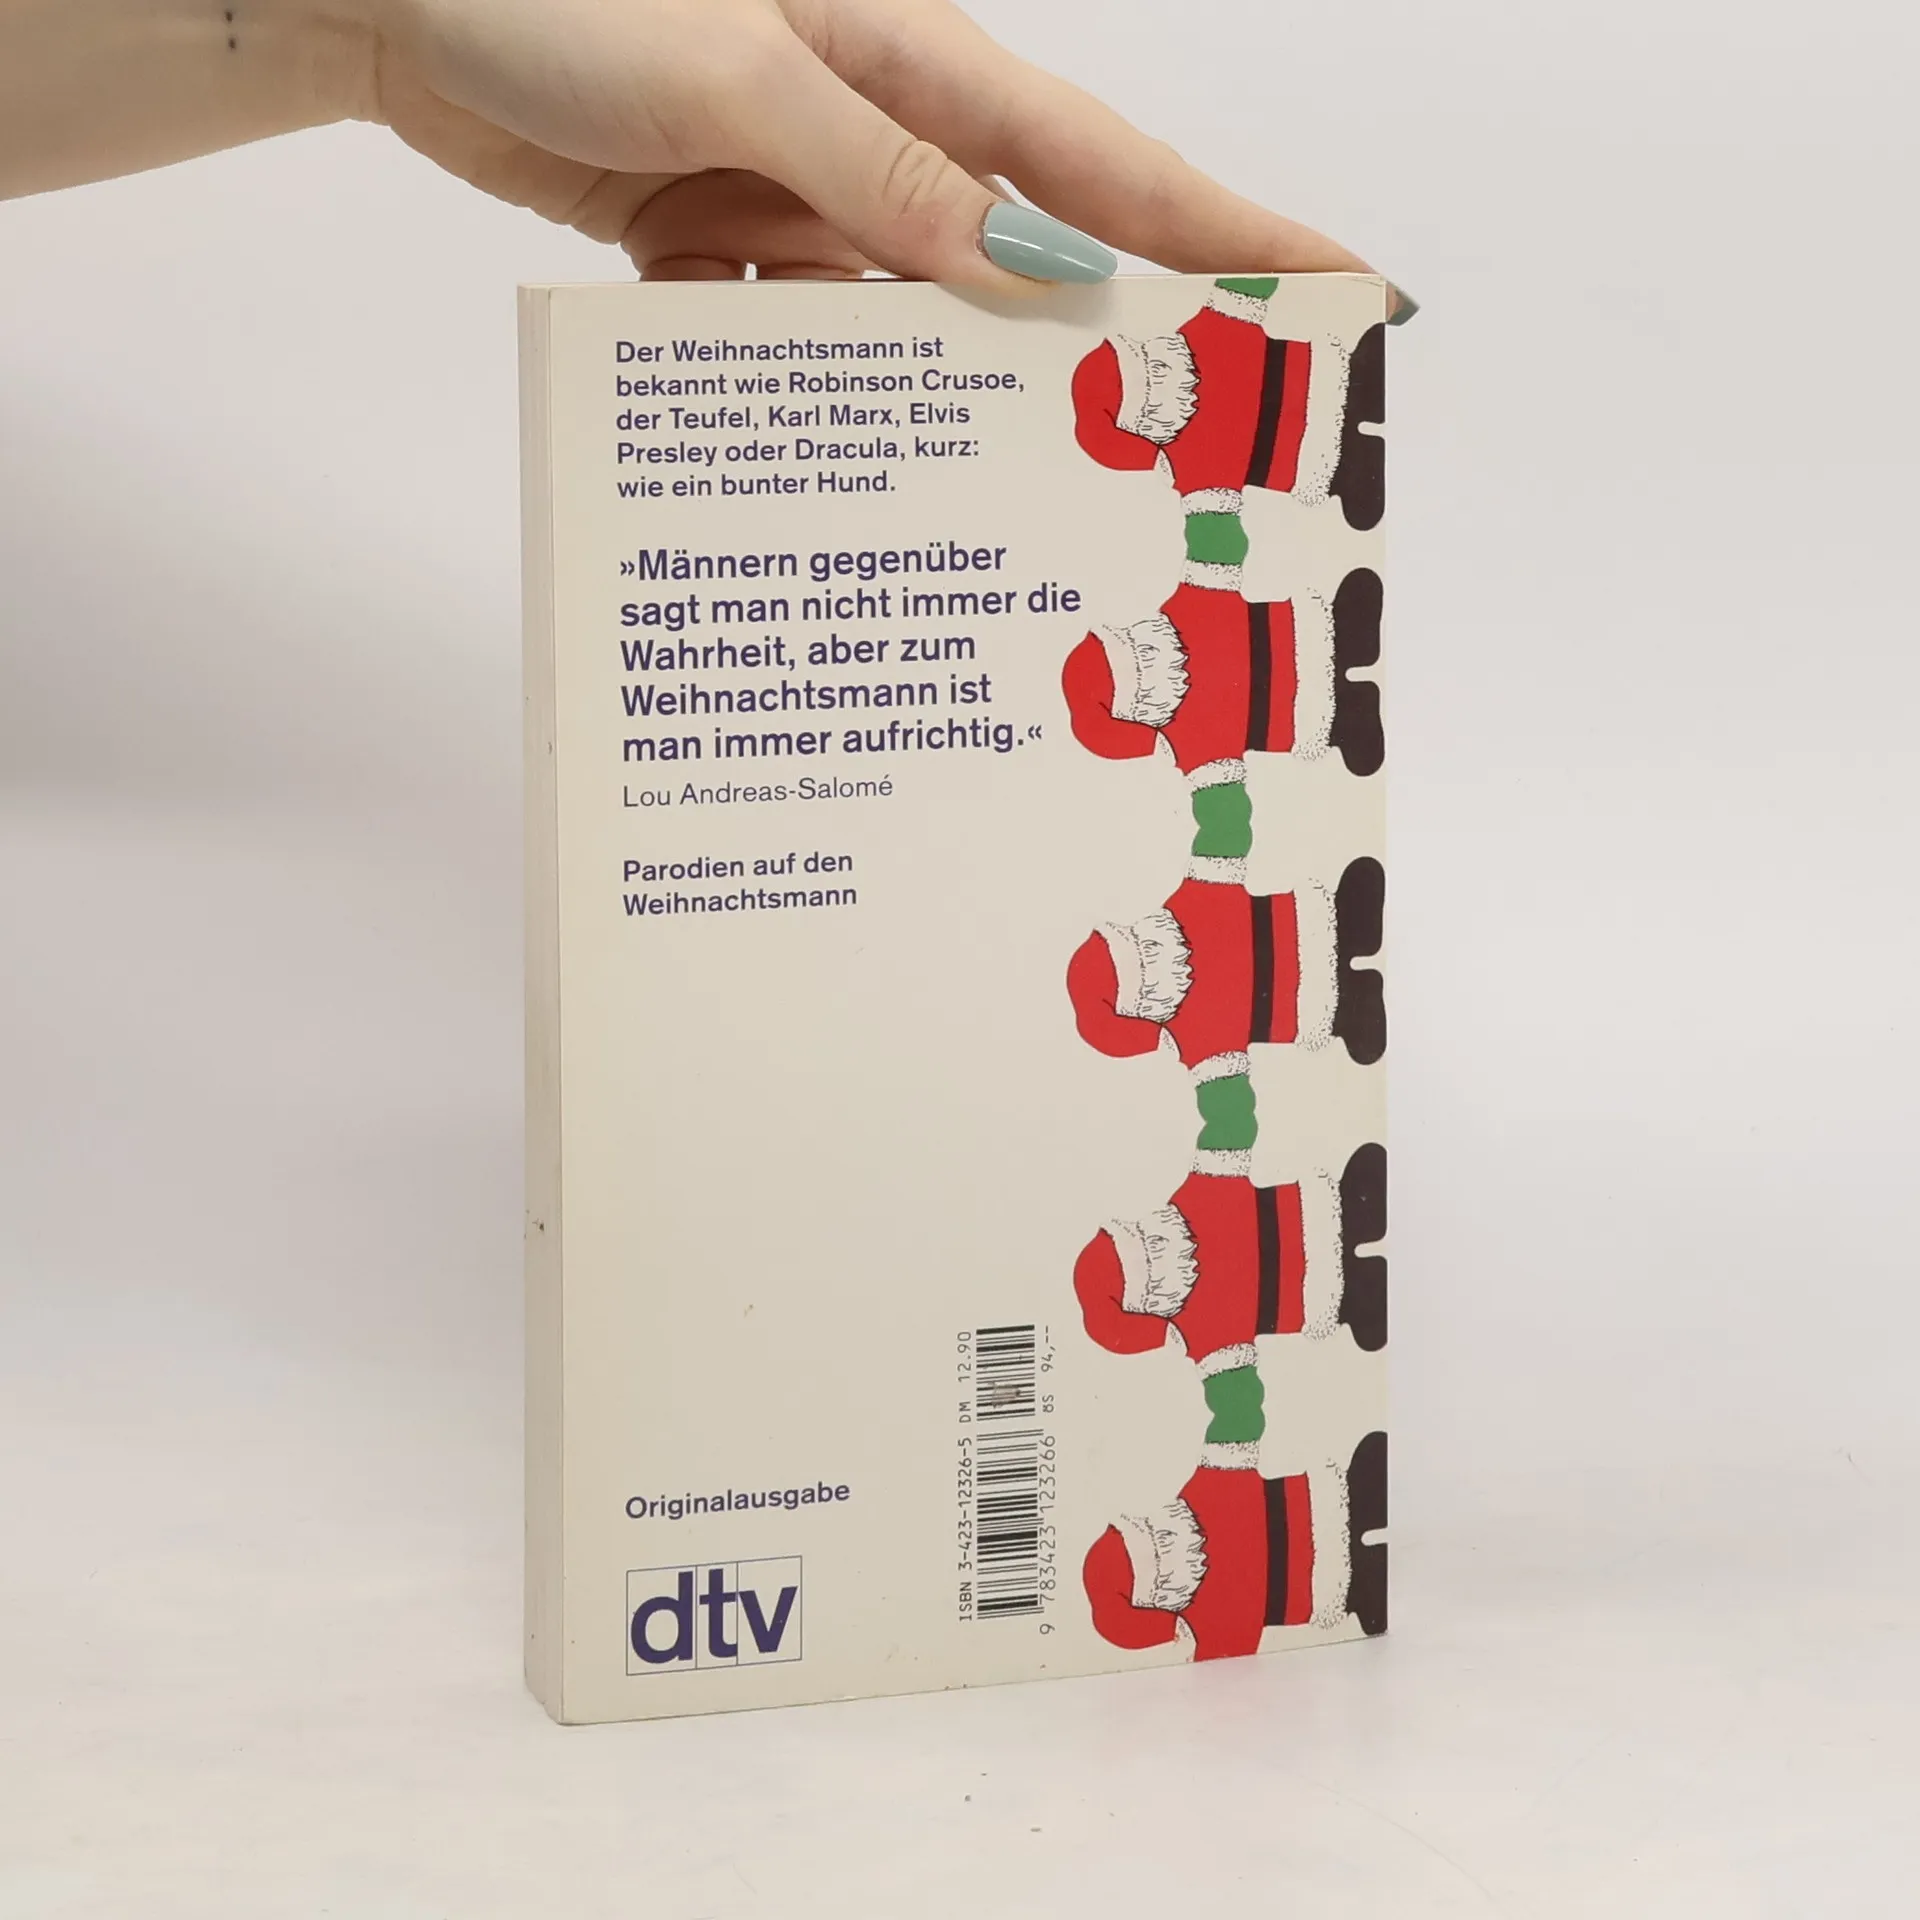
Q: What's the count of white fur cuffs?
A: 9